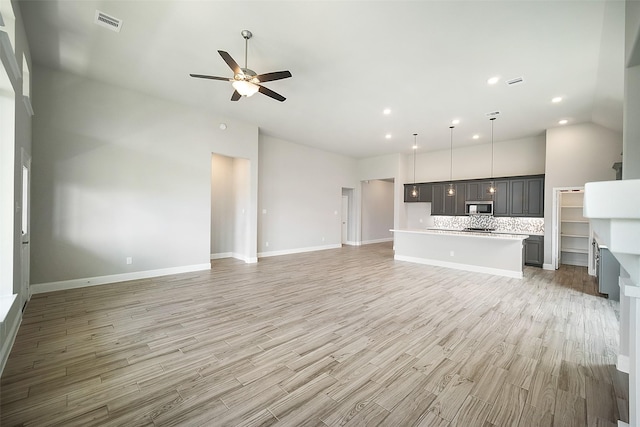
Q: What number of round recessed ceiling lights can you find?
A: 8